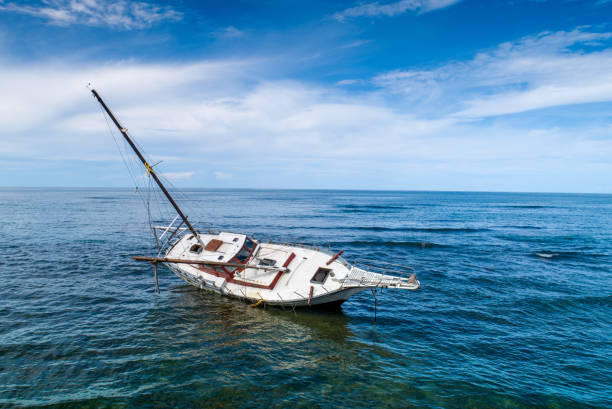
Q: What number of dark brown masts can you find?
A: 1